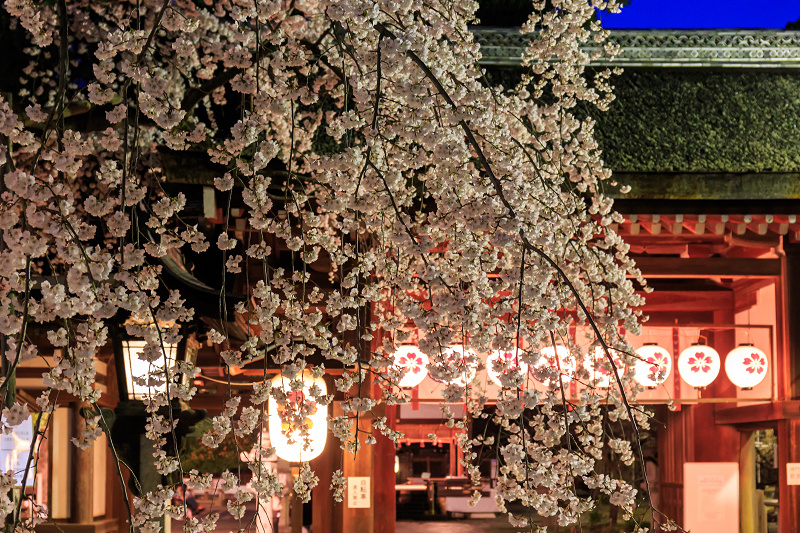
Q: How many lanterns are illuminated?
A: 10